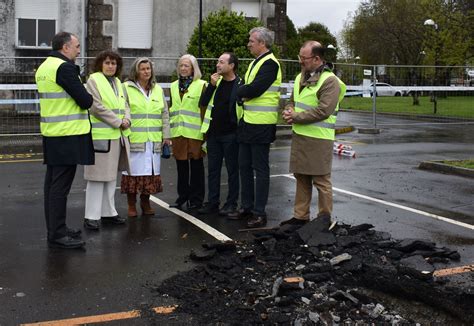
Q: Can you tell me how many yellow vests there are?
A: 7